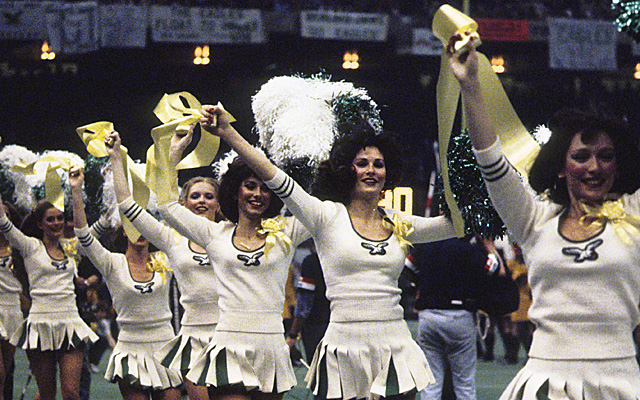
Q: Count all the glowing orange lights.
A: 5